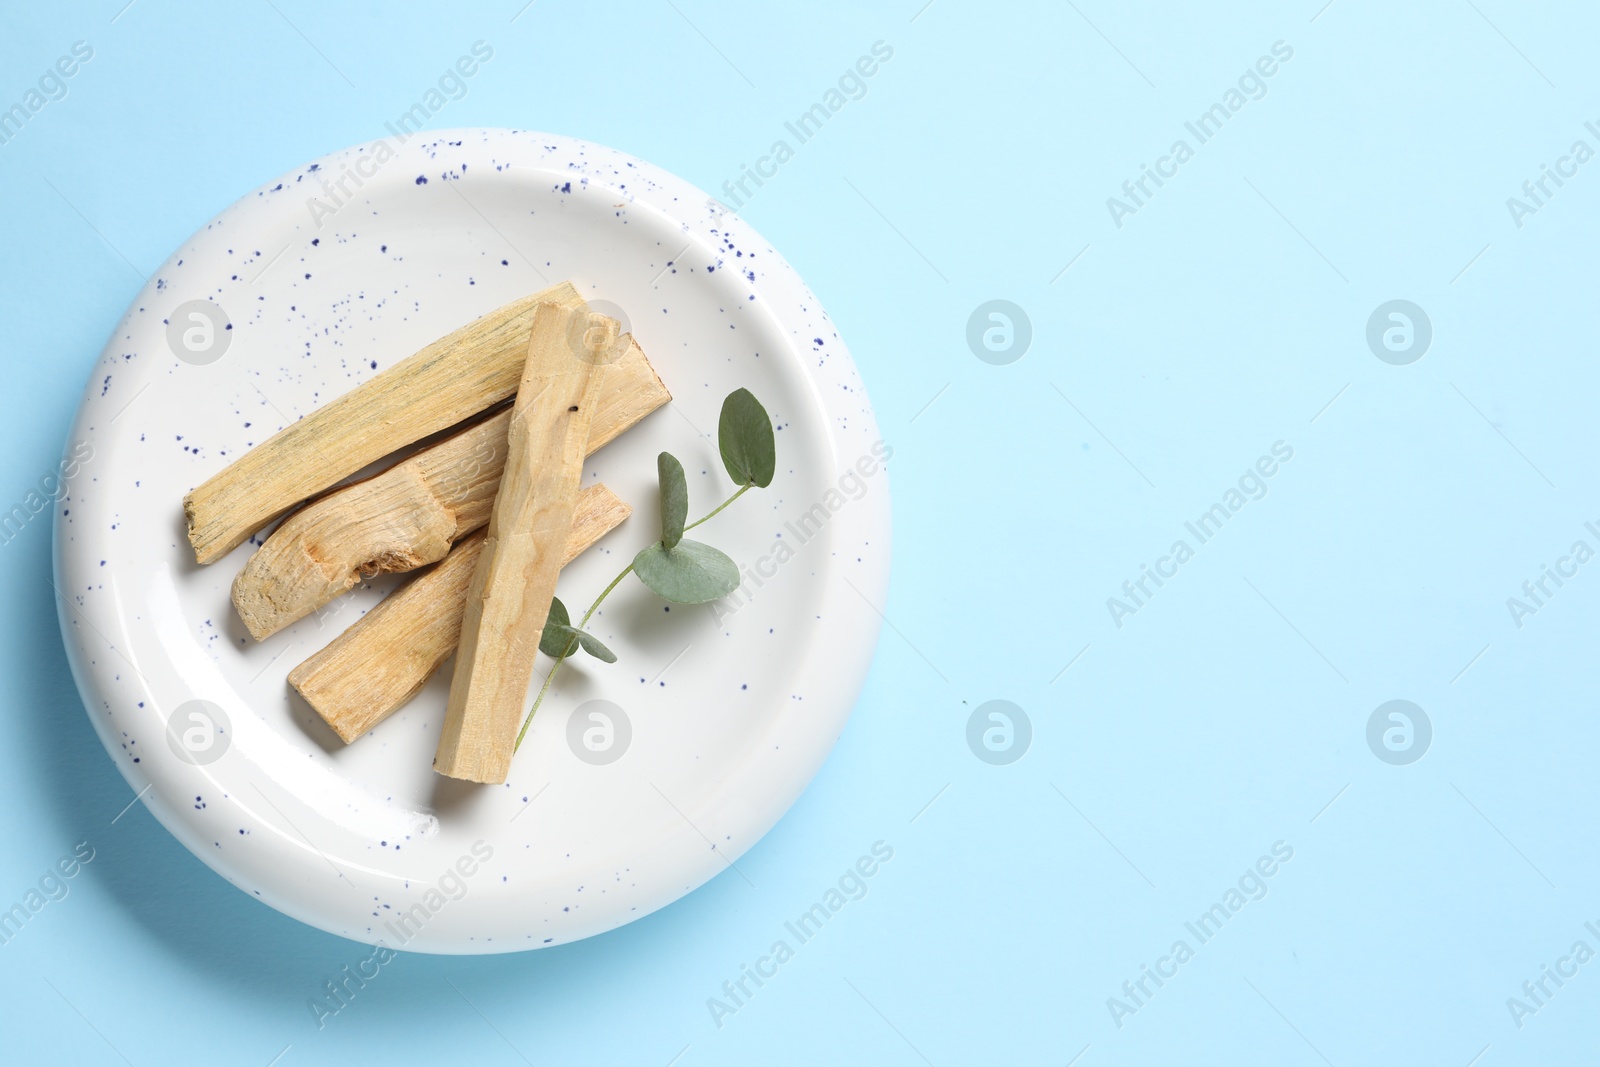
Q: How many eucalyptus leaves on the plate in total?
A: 5